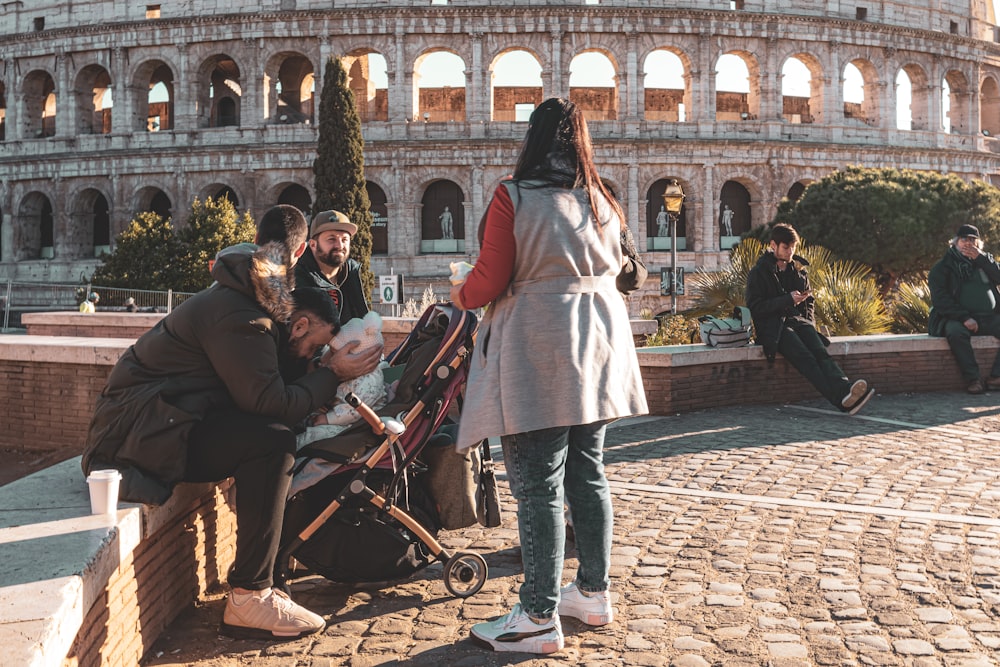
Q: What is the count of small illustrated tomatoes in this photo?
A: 0